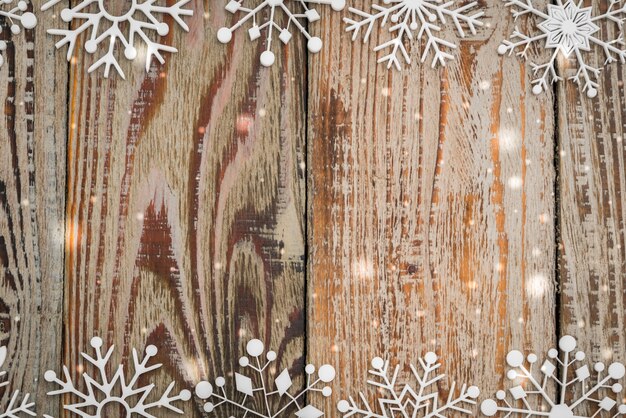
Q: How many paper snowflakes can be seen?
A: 10